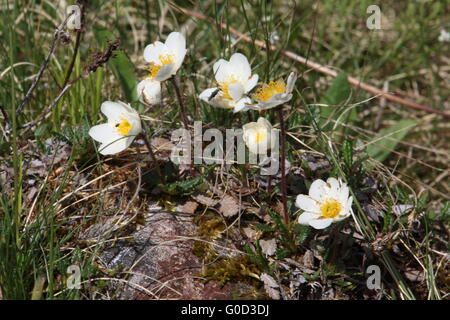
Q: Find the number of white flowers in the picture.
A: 7